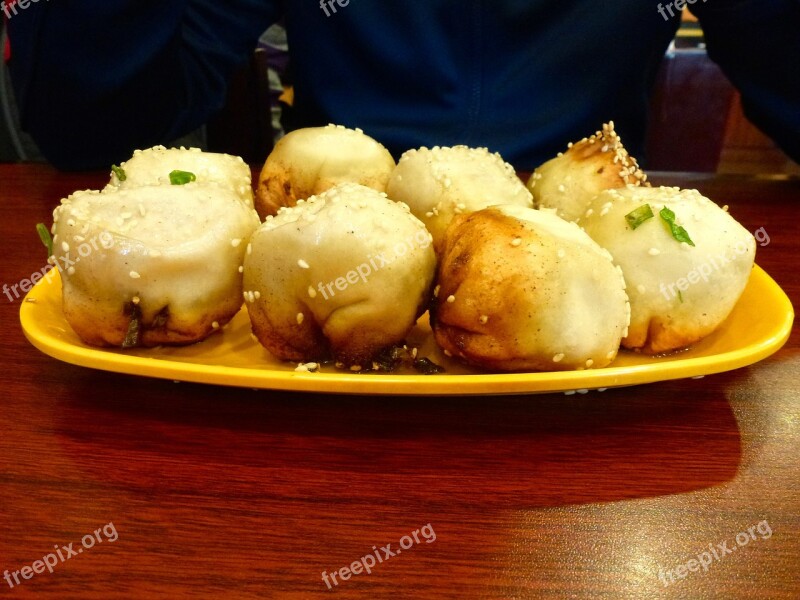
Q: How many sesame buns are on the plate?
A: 8